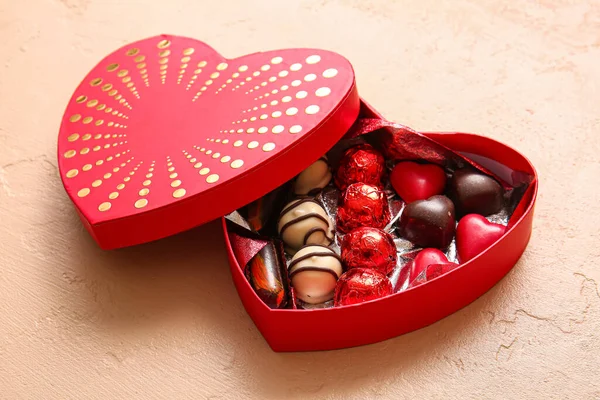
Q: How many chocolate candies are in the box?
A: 14